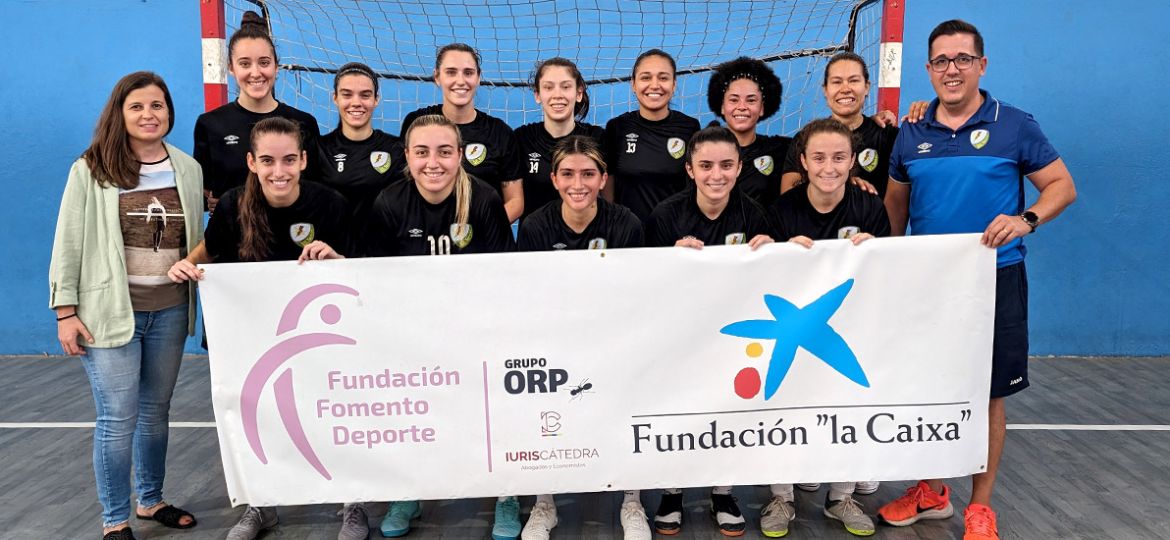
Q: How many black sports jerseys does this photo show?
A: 12